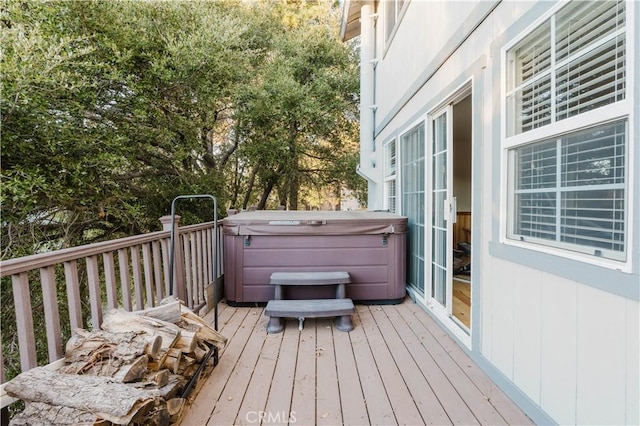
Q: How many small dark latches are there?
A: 2